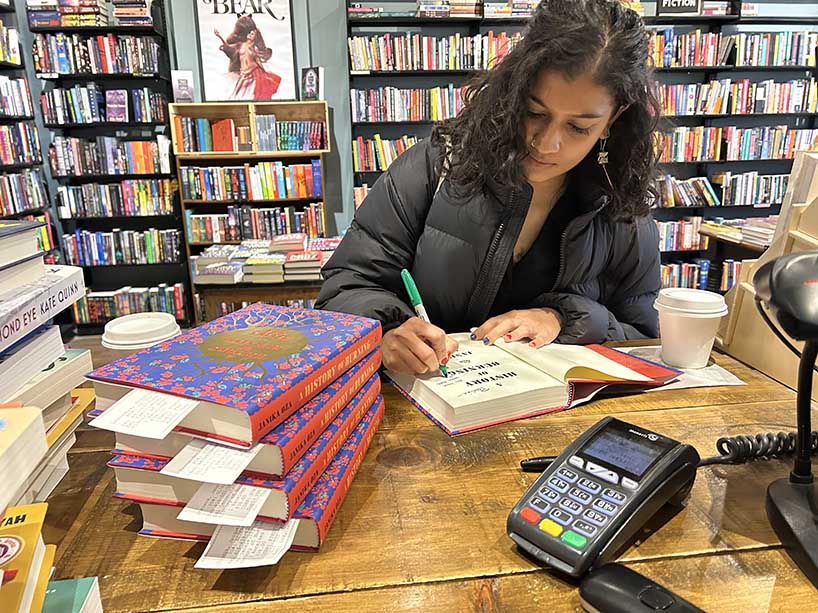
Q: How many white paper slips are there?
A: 4